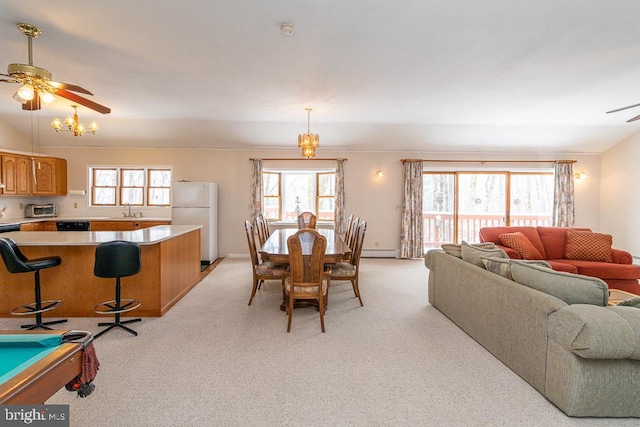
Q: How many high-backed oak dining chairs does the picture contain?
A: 8